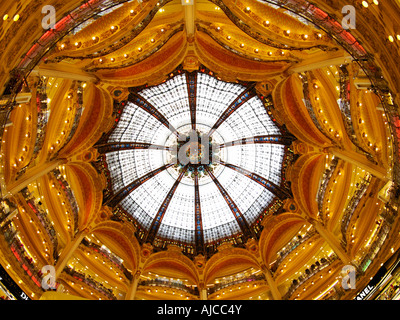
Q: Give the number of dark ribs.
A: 10